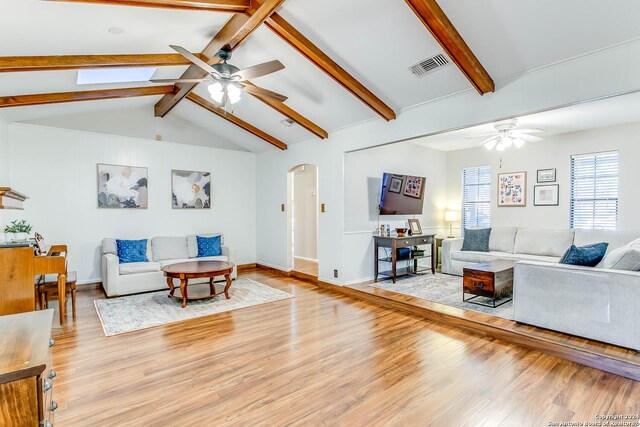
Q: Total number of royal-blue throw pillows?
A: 2